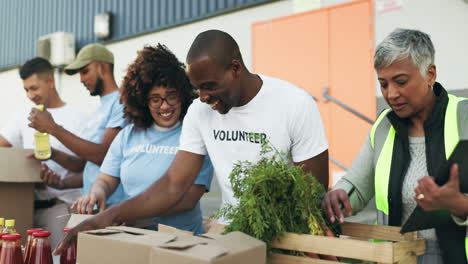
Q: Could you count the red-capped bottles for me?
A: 5